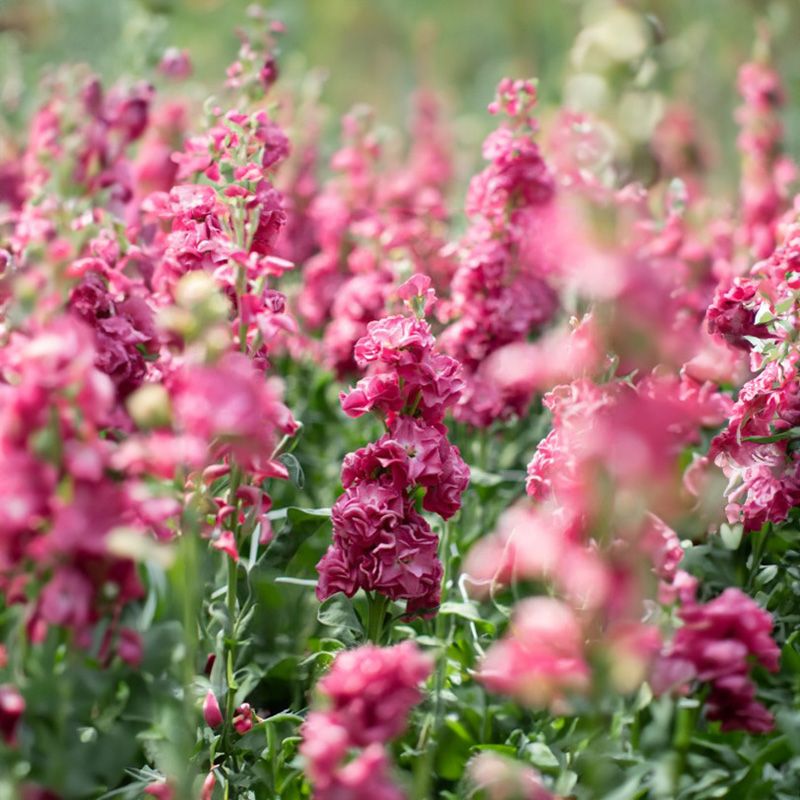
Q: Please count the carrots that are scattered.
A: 0